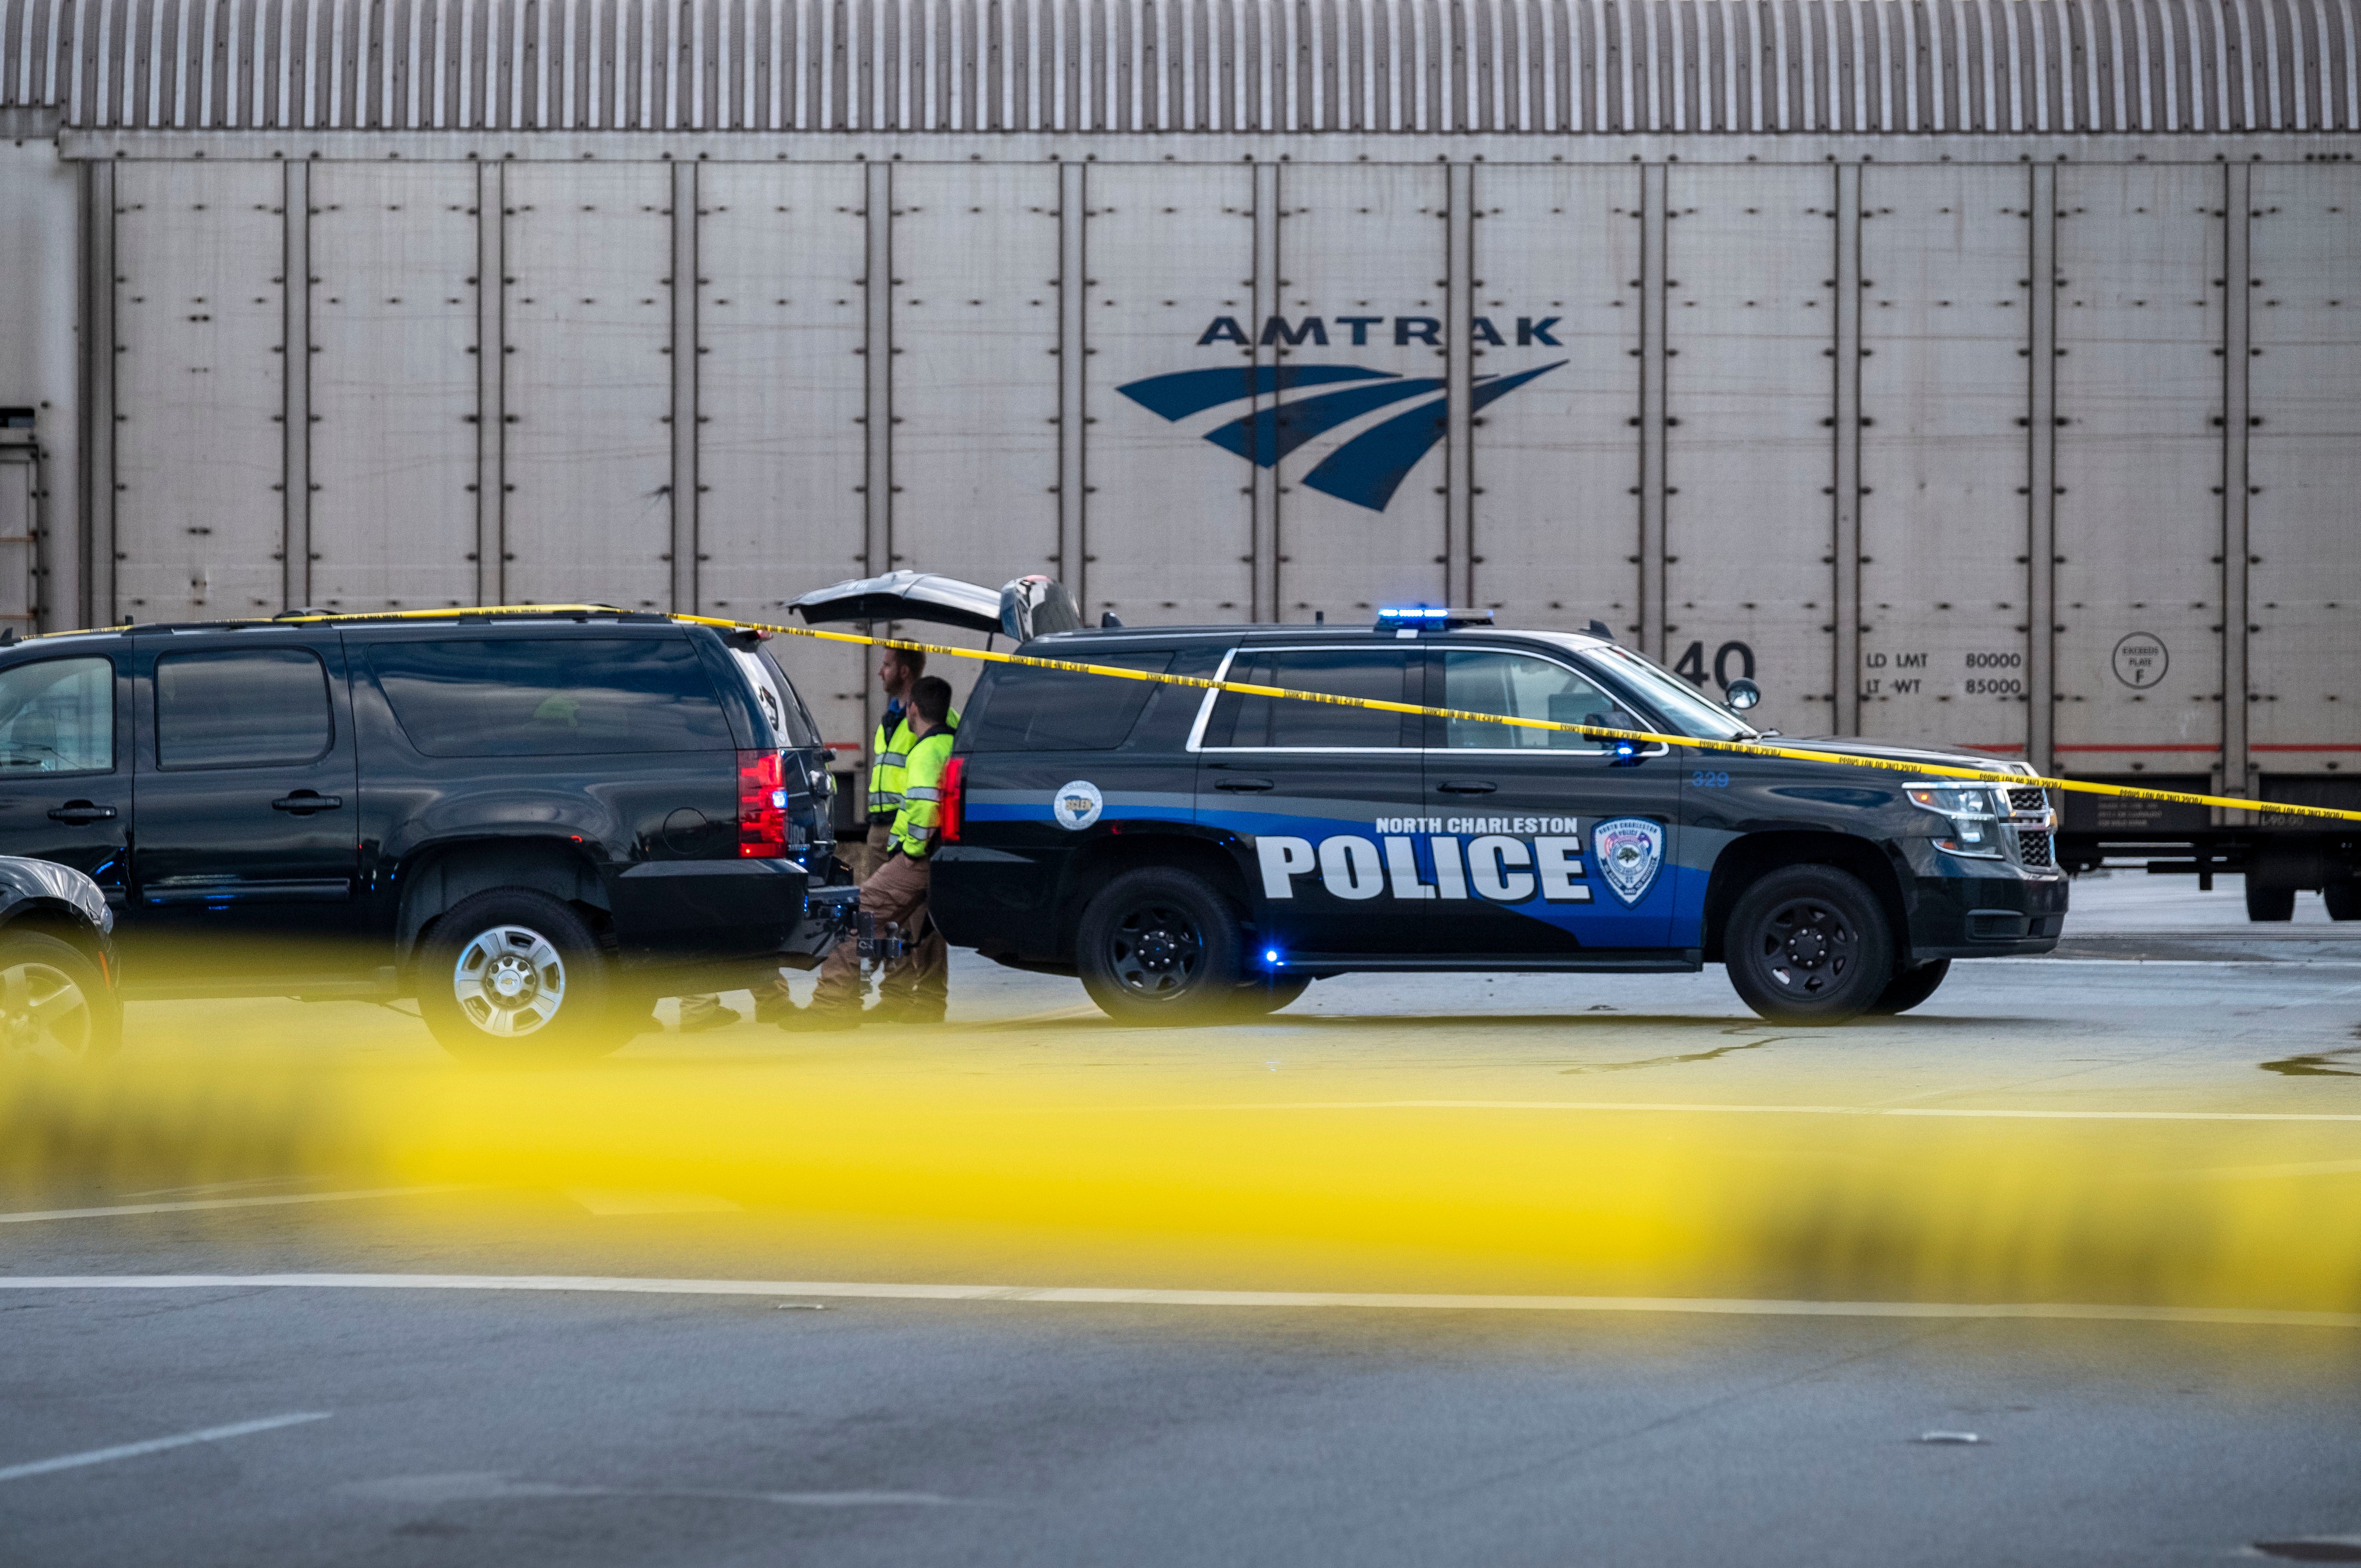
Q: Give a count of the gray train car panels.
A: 12